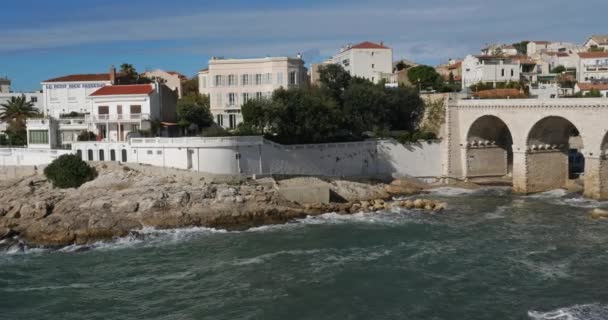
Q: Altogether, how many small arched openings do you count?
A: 5